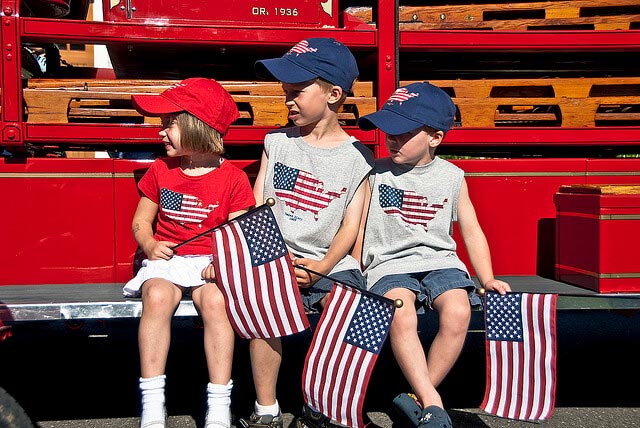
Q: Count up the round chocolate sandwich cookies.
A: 0